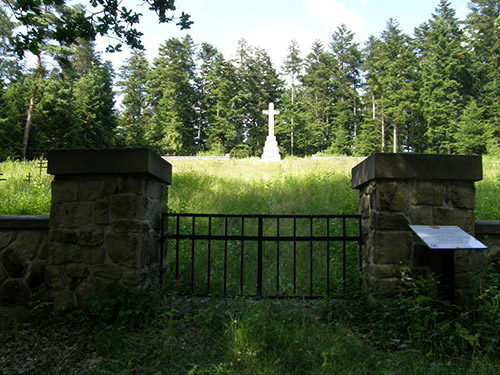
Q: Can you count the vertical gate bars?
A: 13